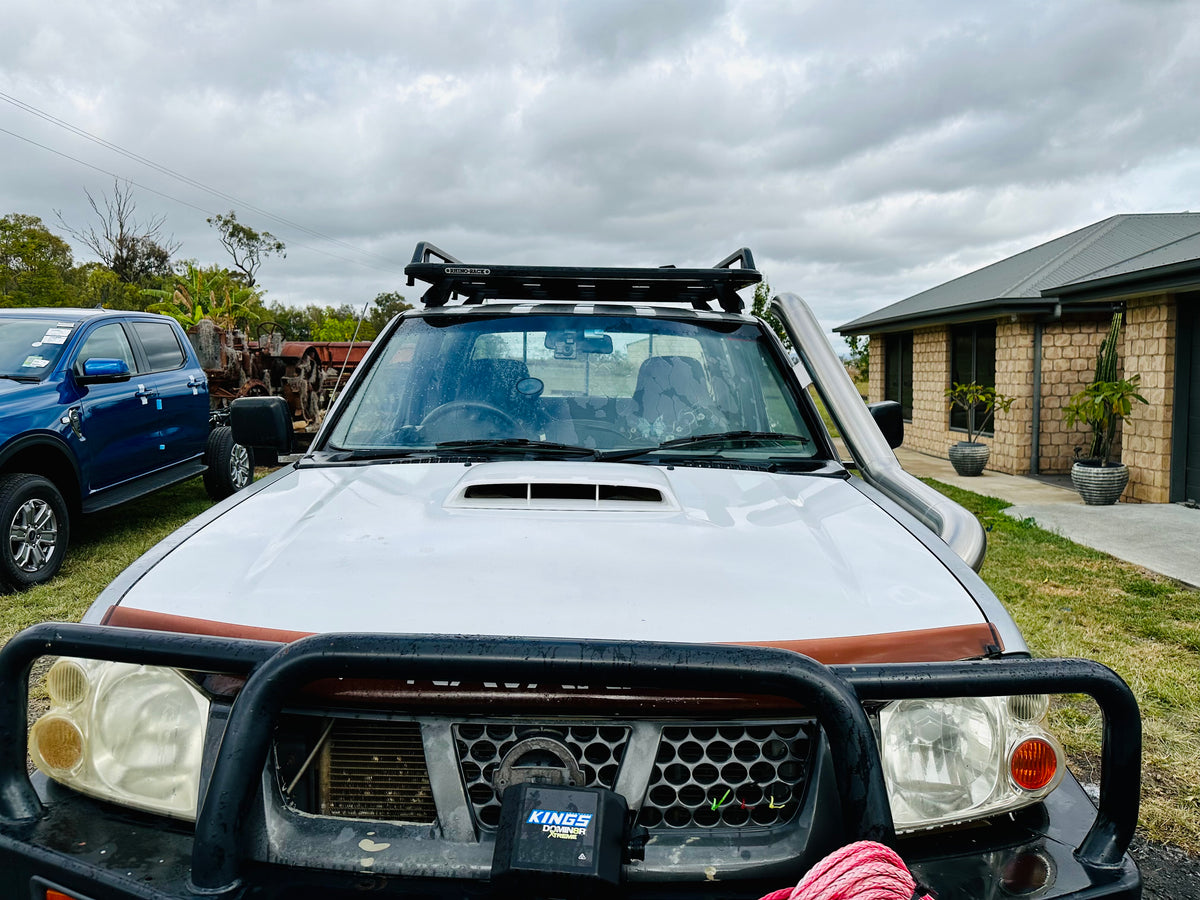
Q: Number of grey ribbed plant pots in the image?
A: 2